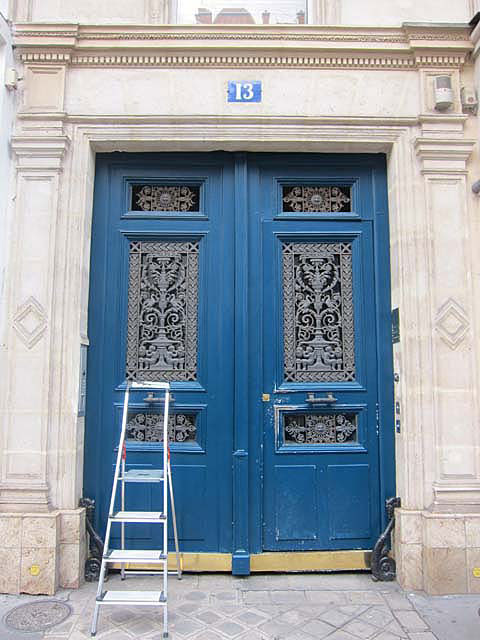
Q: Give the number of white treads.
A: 3